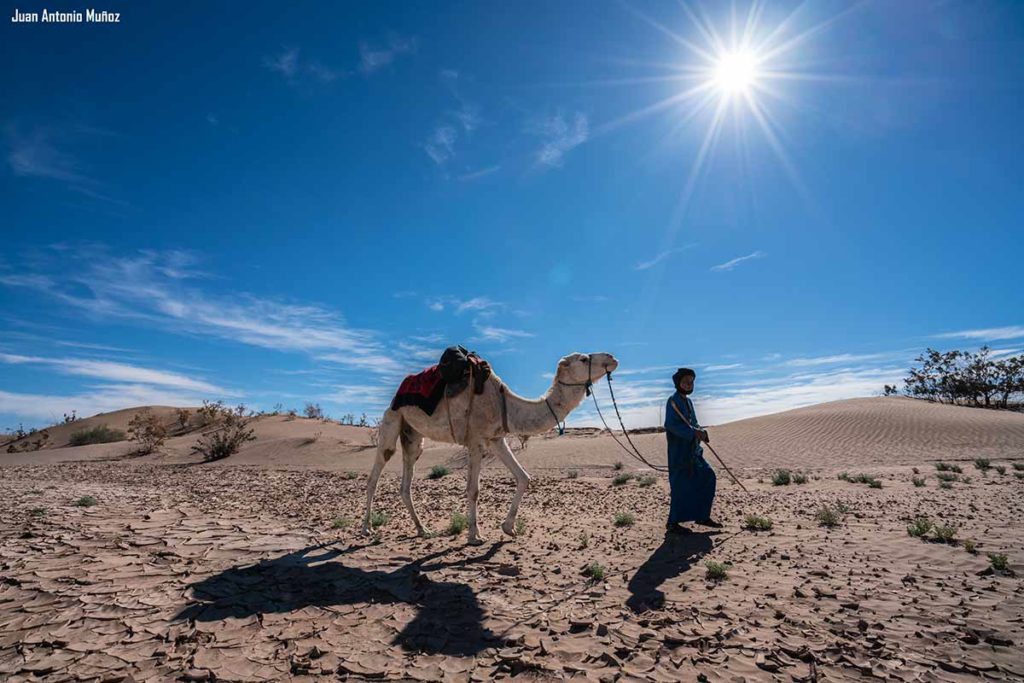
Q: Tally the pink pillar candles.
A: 0